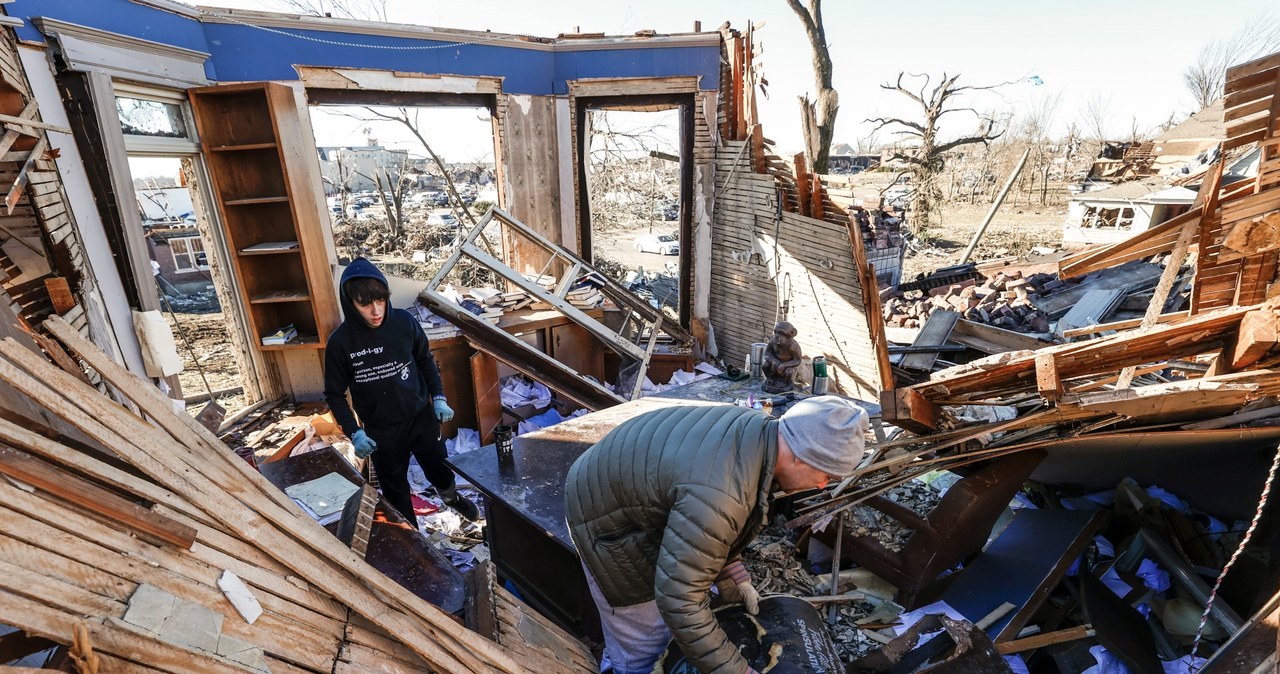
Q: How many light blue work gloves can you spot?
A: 2